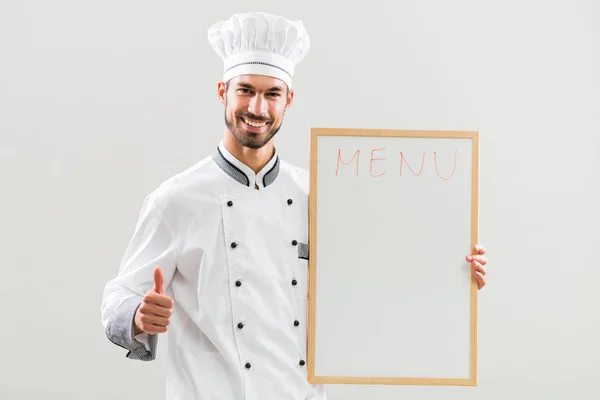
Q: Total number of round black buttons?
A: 10